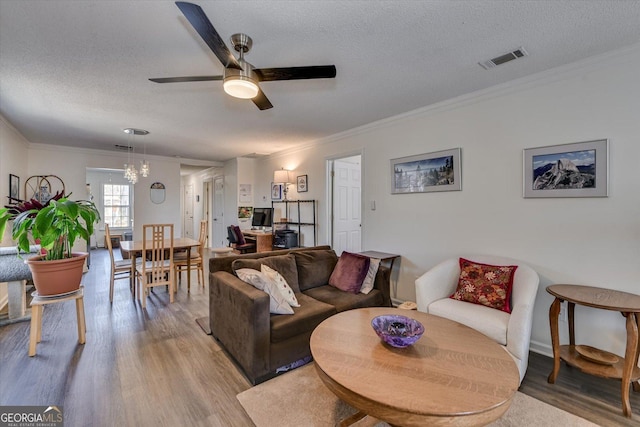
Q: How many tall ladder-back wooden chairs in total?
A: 3